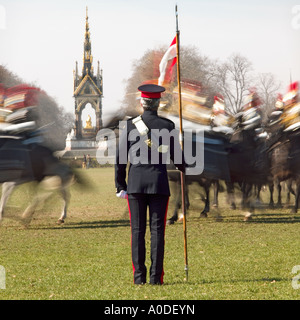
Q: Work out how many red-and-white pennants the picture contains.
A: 1